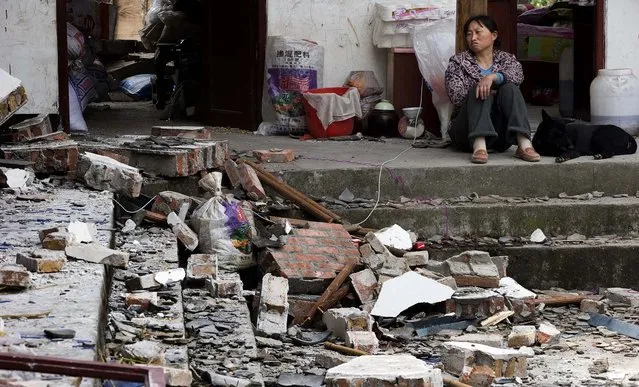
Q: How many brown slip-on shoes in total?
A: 2